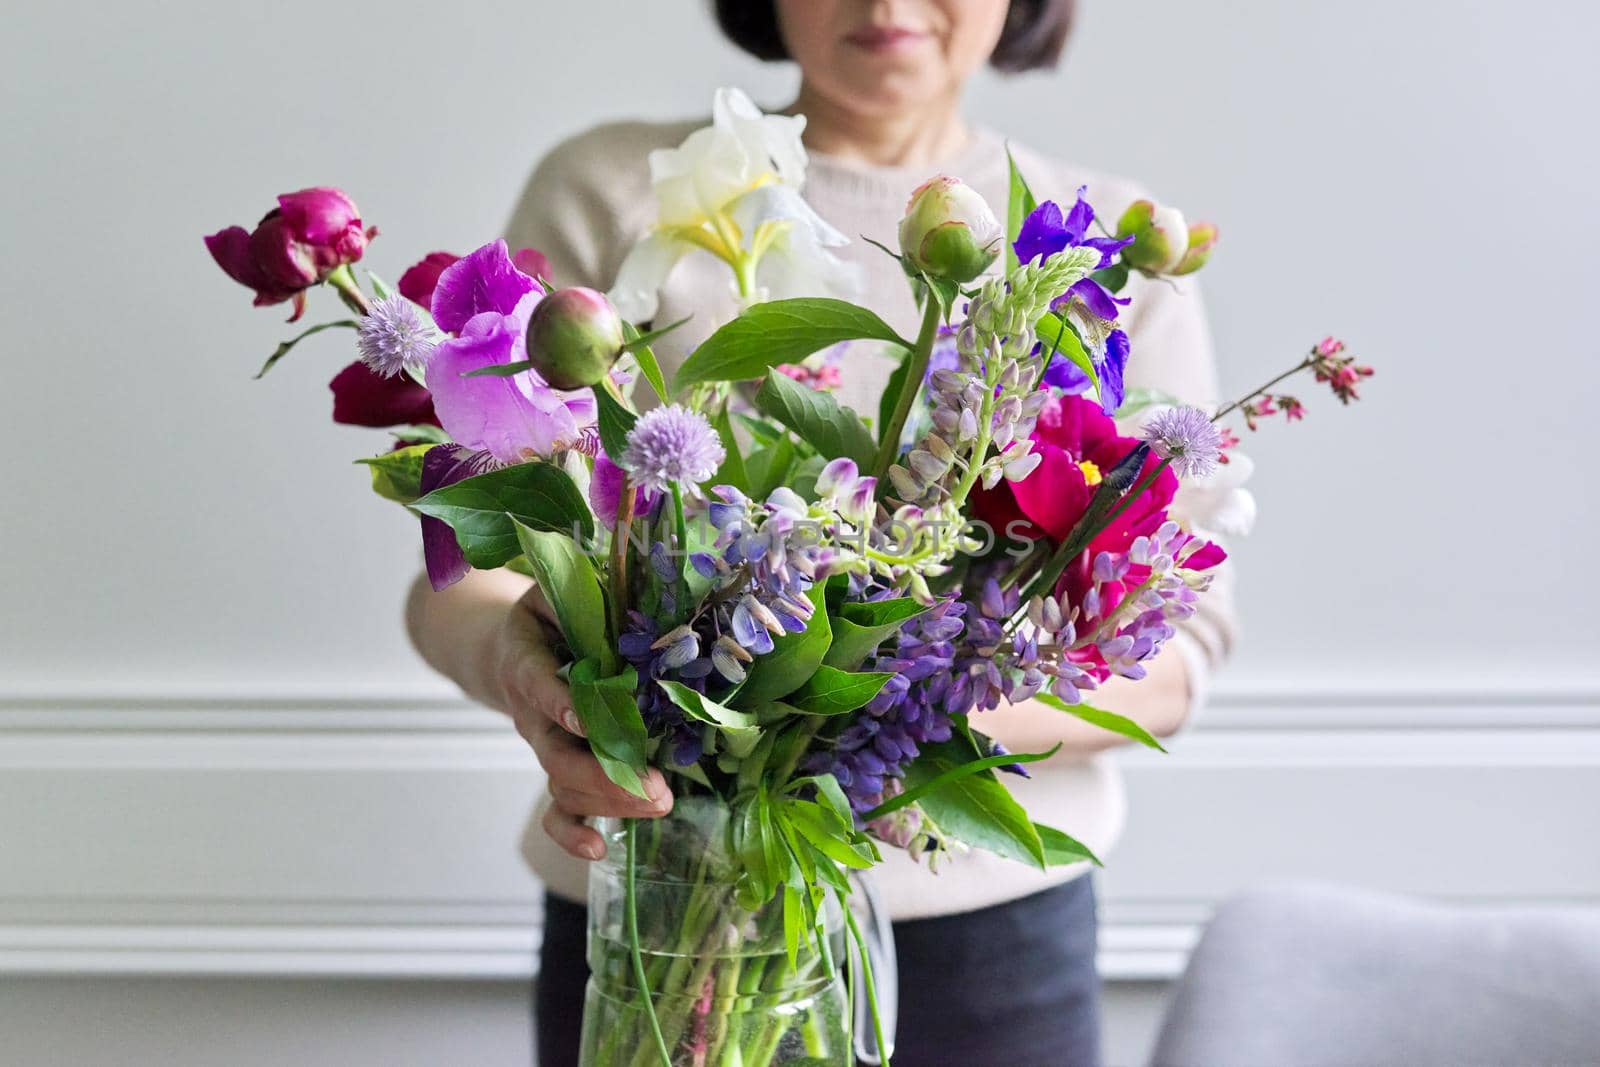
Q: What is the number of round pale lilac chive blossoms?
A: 3